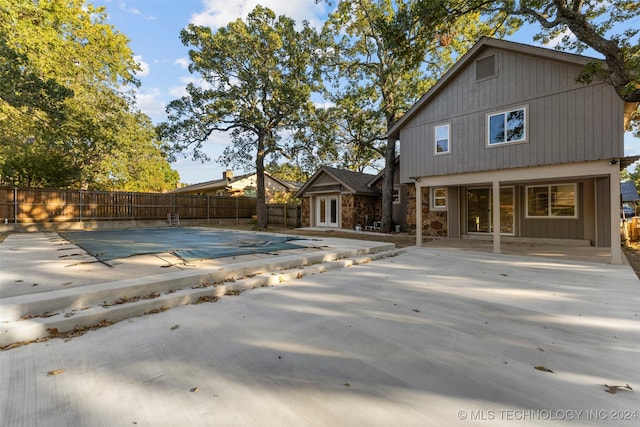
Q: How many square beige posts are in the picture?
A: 3